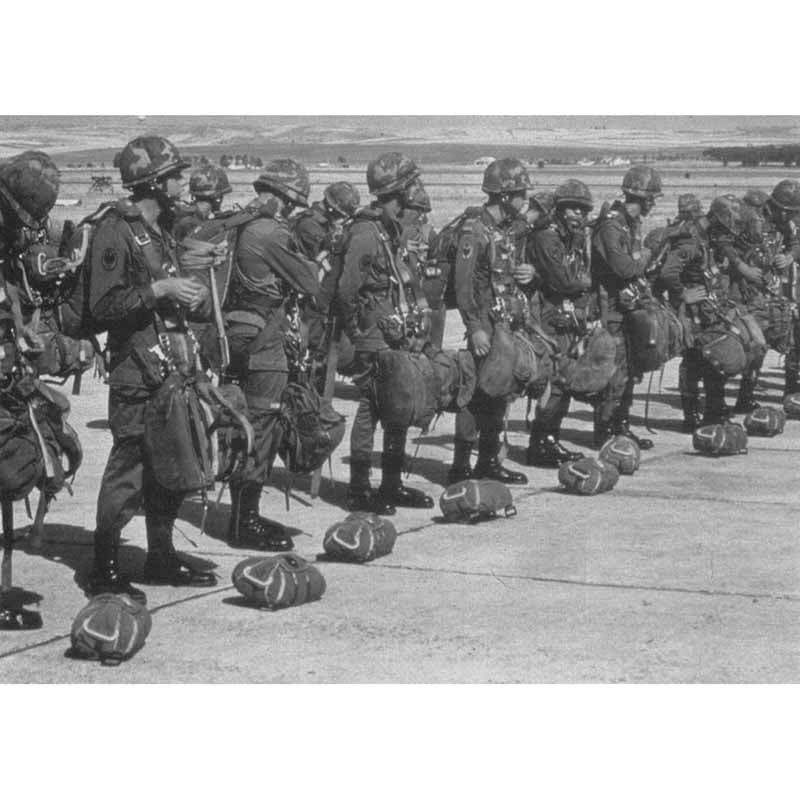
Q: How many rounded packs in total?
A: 9